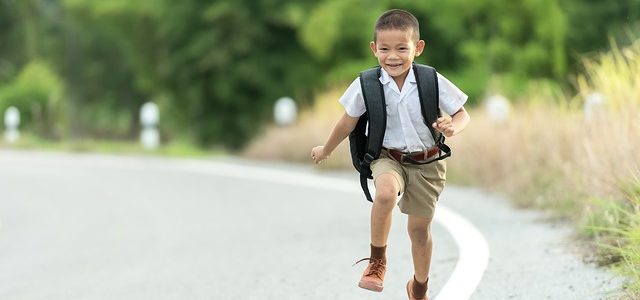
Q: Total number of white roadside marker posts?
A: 5